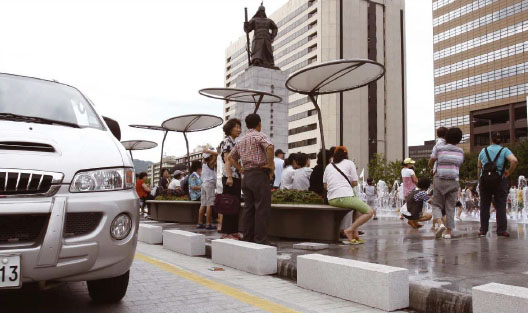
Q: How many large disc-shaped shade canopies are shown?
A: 5